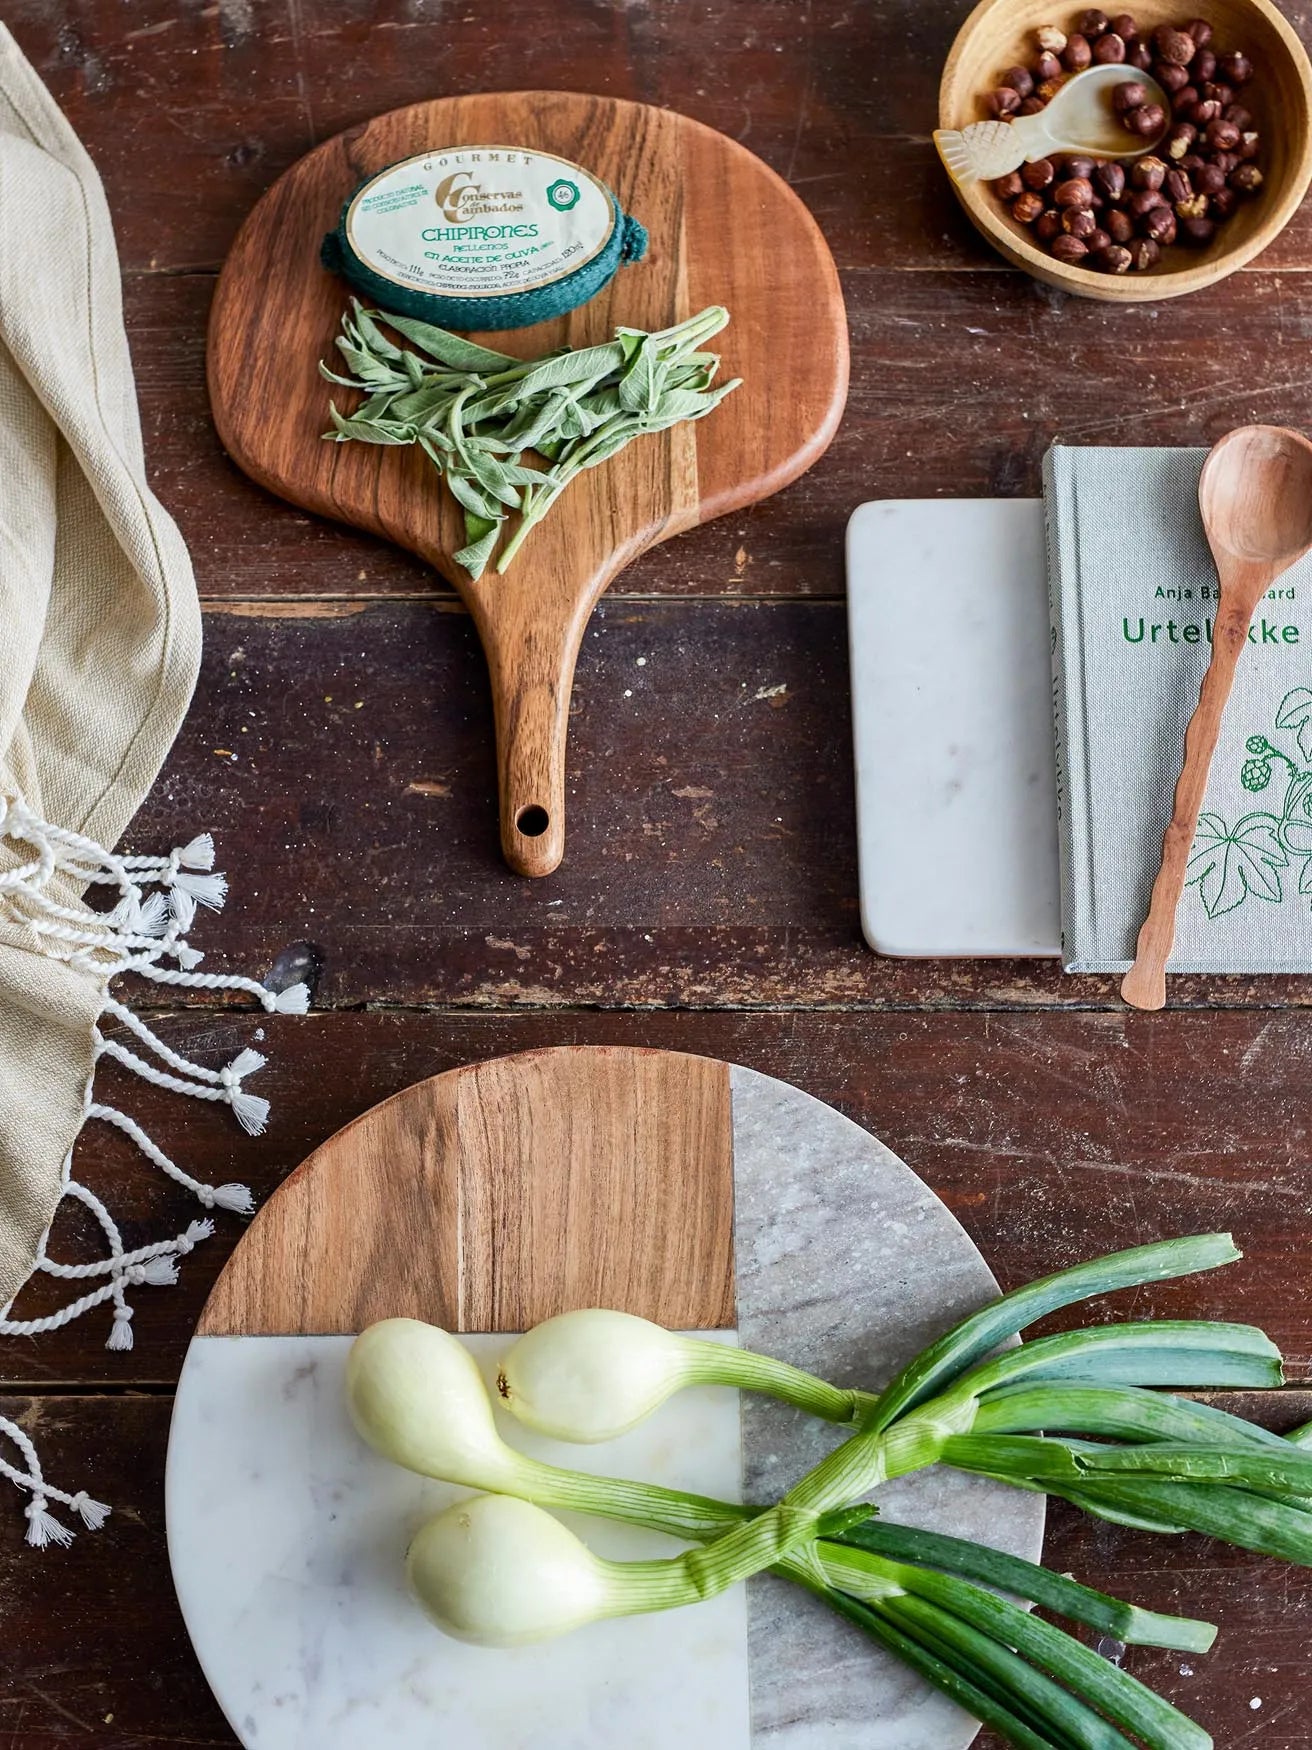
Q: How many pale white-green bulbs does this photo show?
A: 3